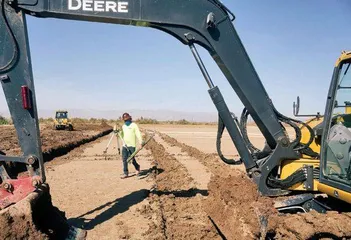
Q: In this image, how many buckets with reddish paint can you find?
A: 1